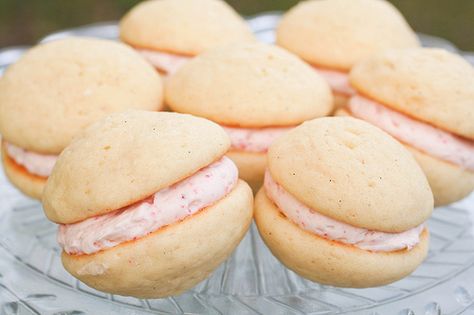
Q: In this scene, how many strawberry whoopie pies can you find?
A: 7